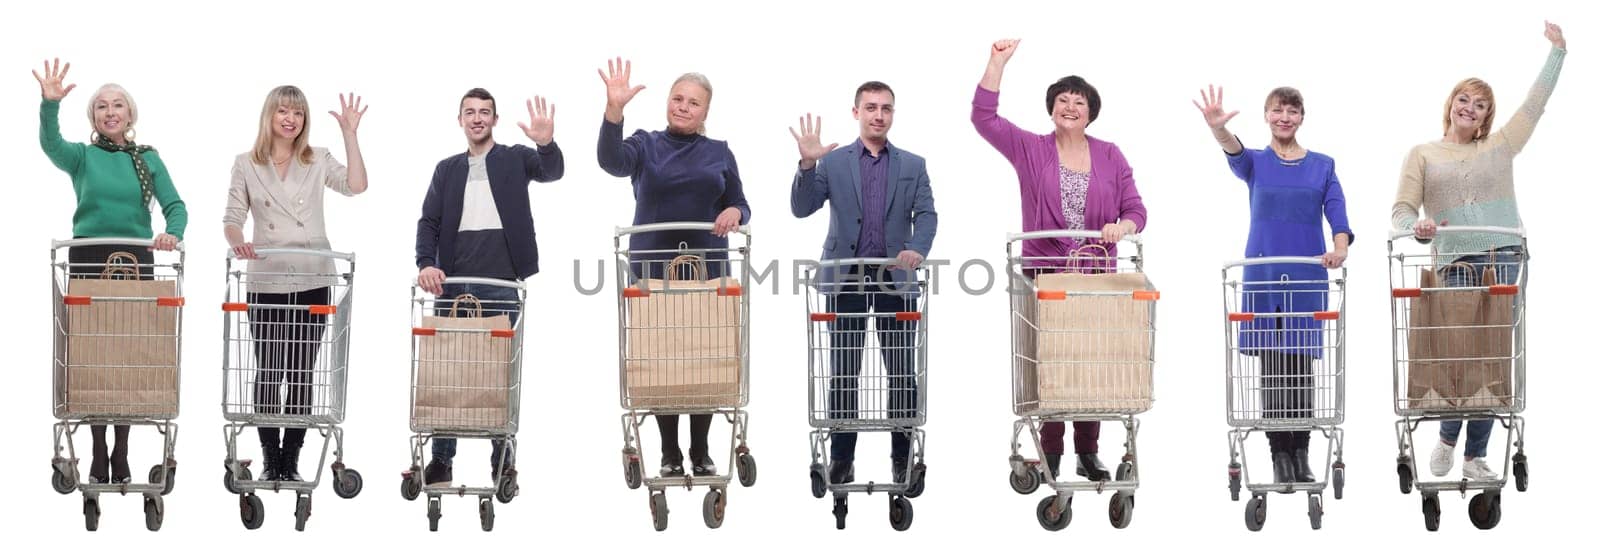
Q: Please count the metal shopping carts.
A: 8